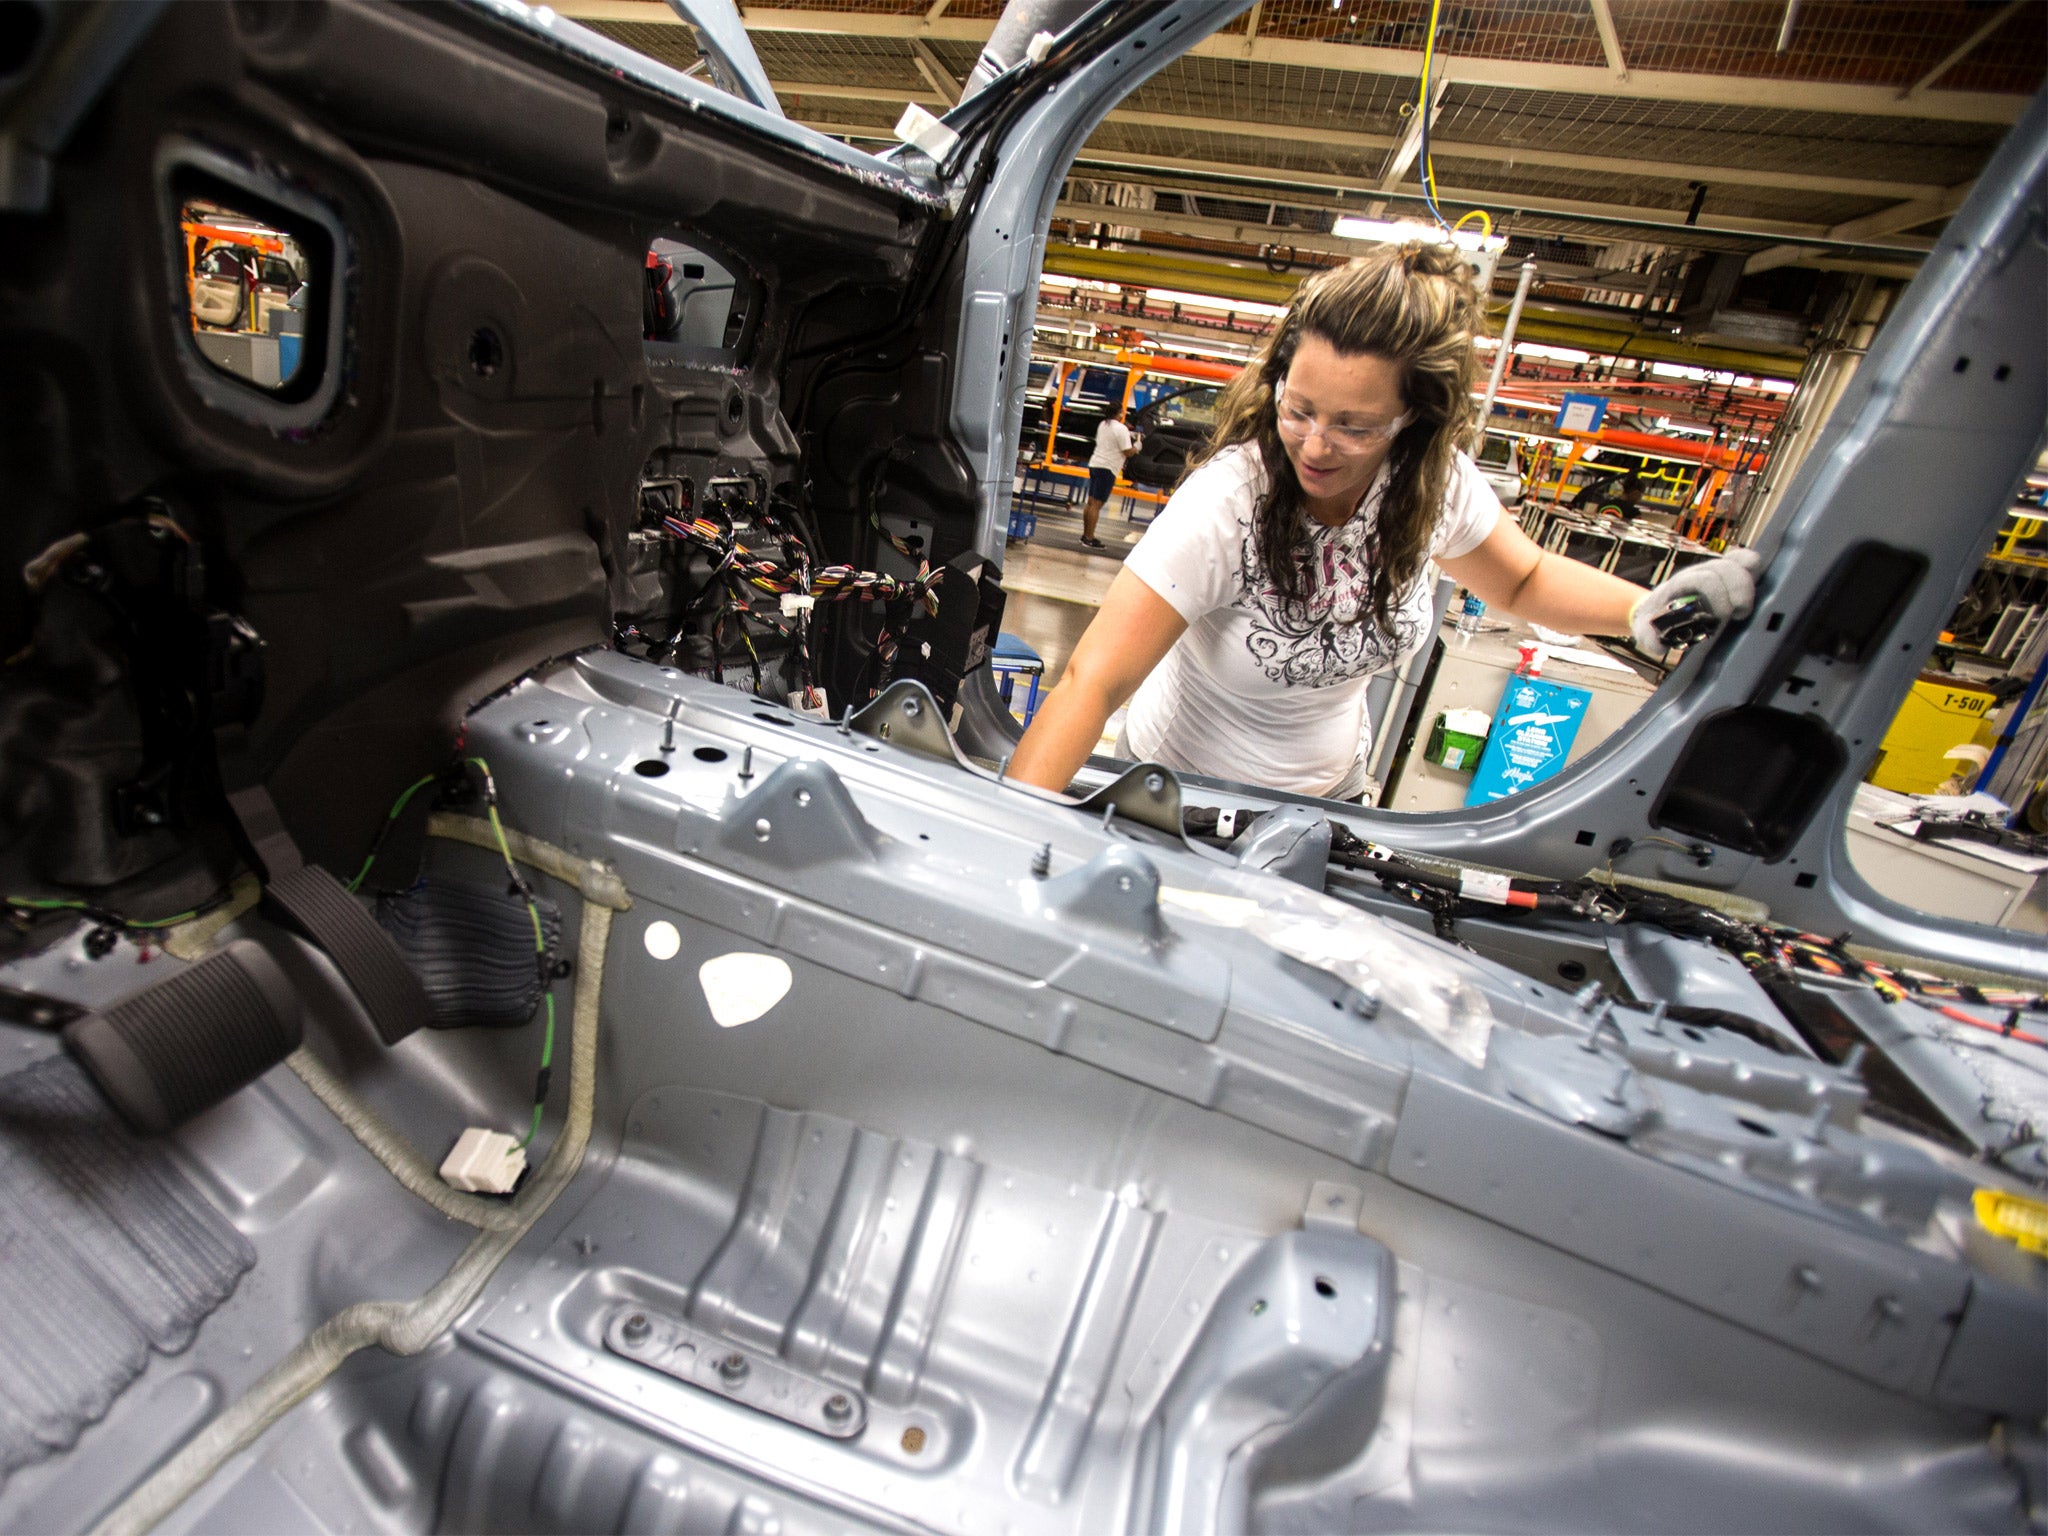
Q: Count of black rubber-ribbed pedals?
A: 2